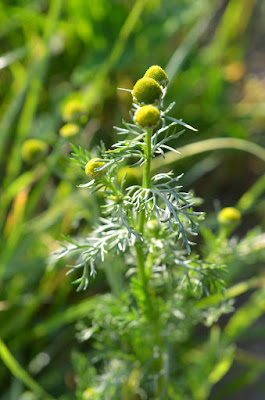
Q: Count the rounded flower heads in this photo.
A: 9